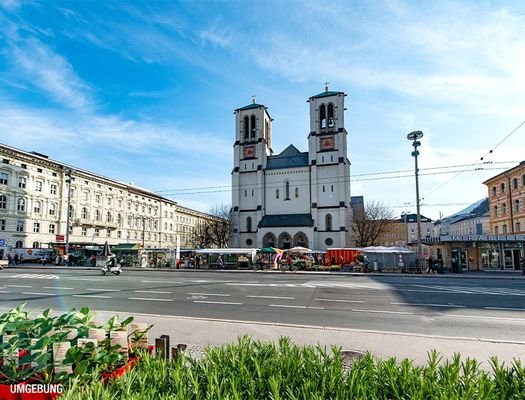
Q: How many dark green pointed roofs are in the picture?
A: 2